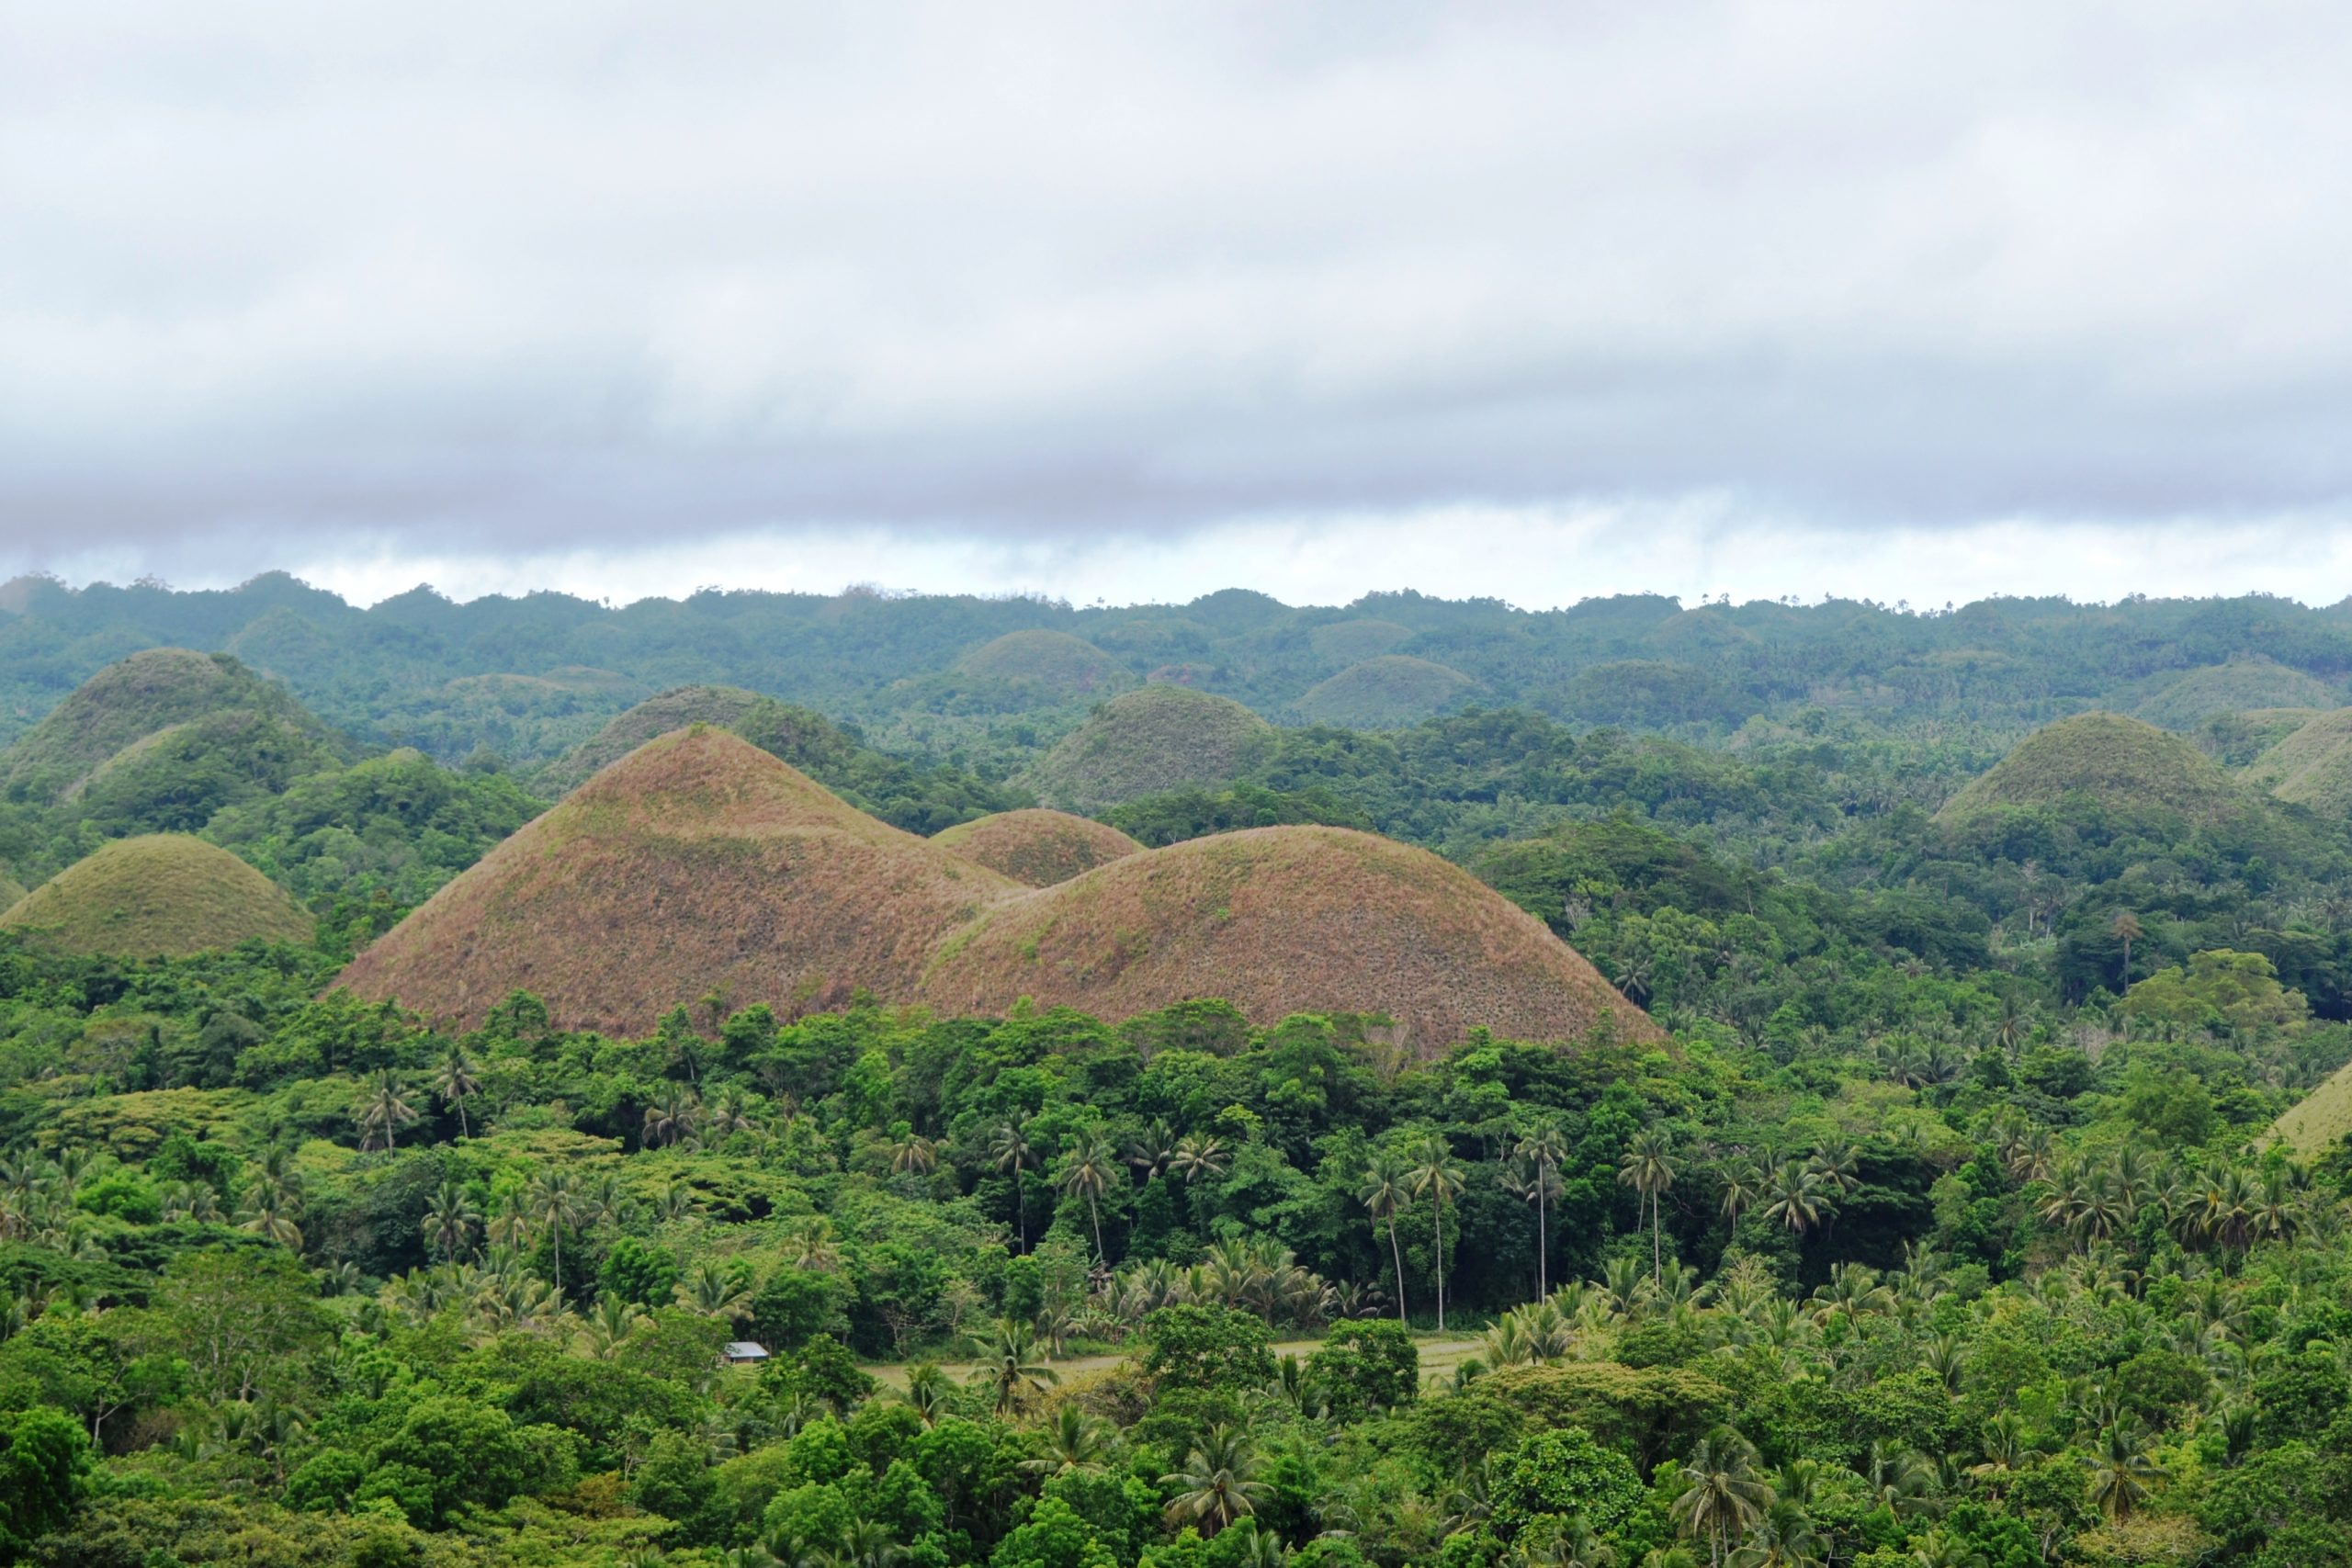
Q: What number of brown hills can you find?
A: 3